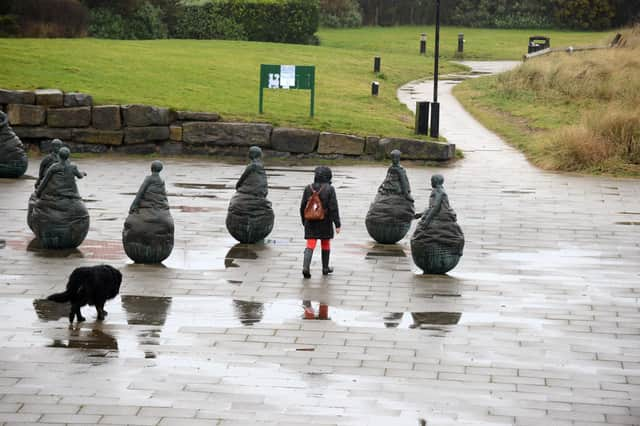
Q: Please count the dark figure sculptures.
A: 7